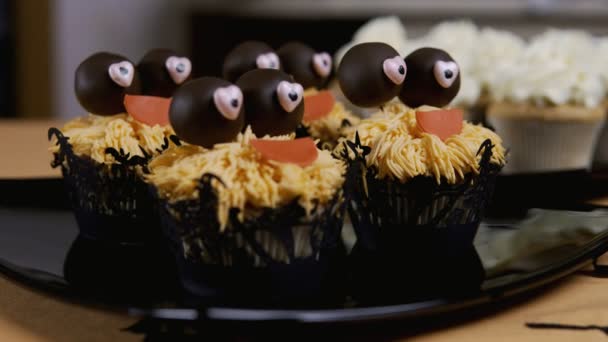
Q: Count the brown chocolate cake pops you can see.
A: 8